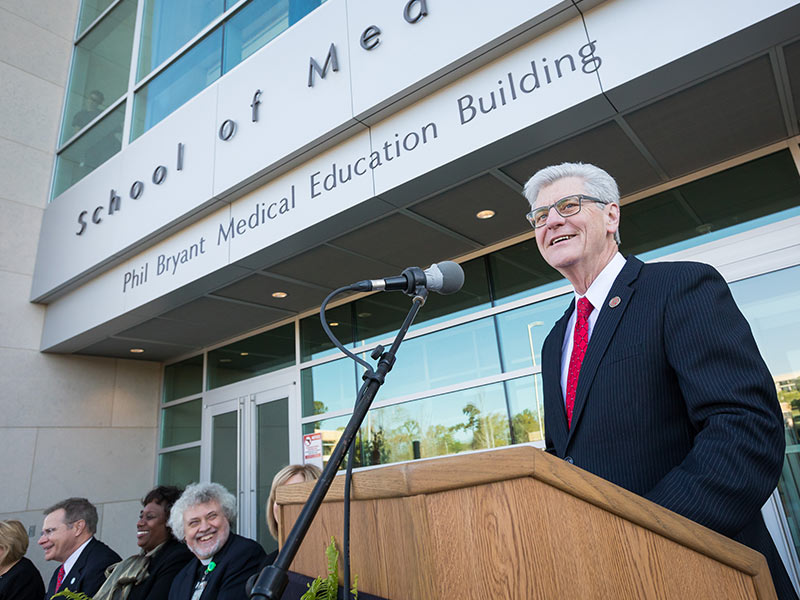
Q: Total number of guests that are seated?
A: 5